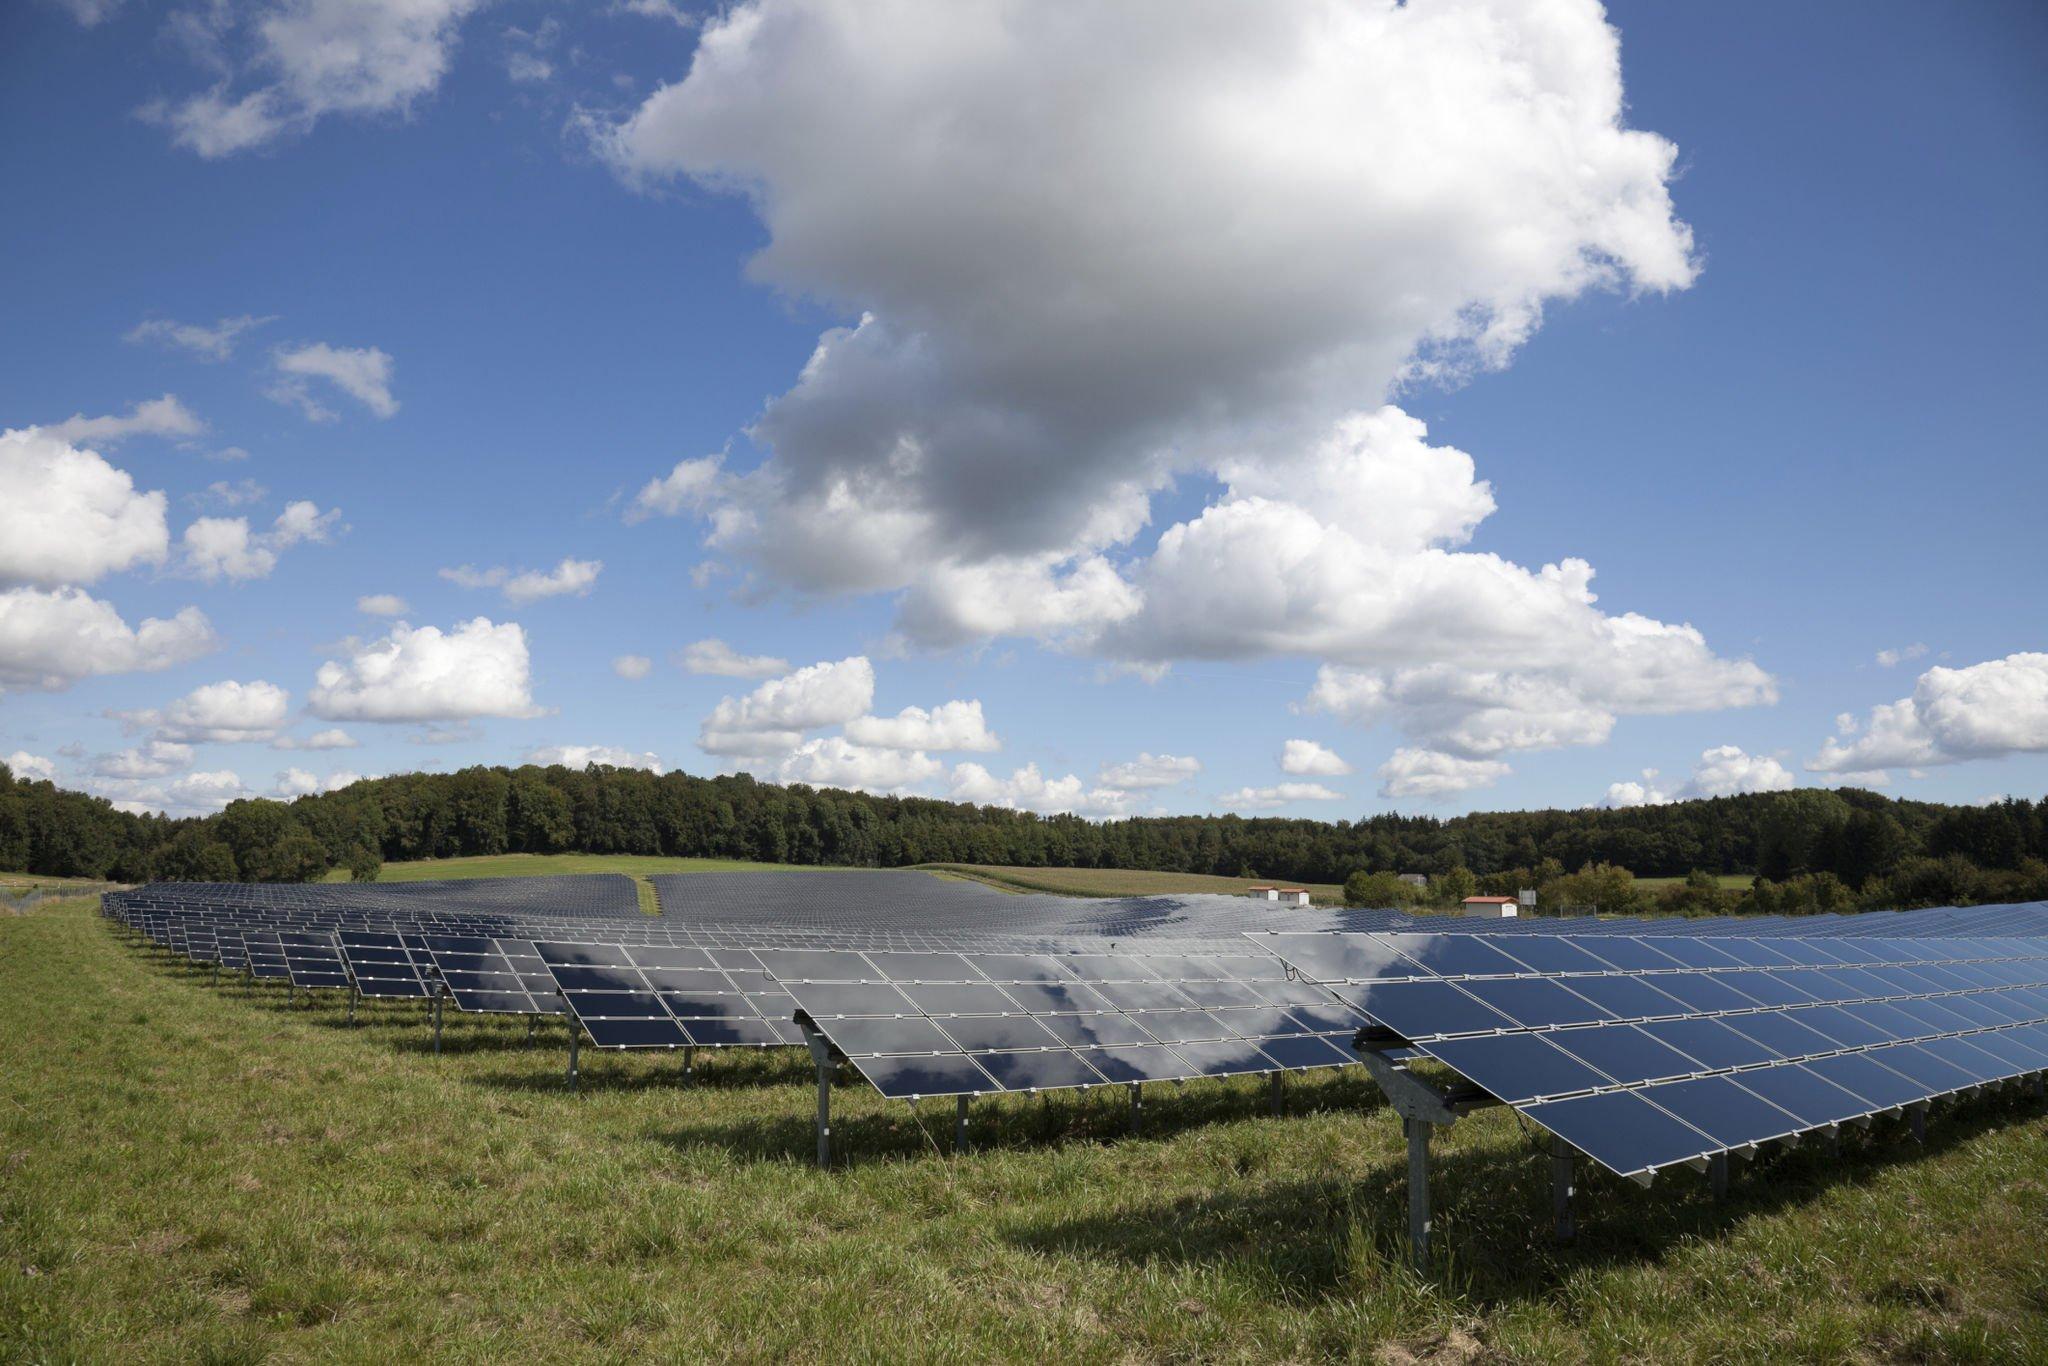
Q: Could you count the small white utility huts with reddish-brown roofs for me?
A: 3